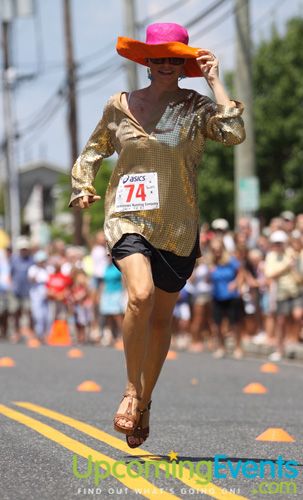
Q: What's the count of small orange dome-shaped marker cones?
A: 9